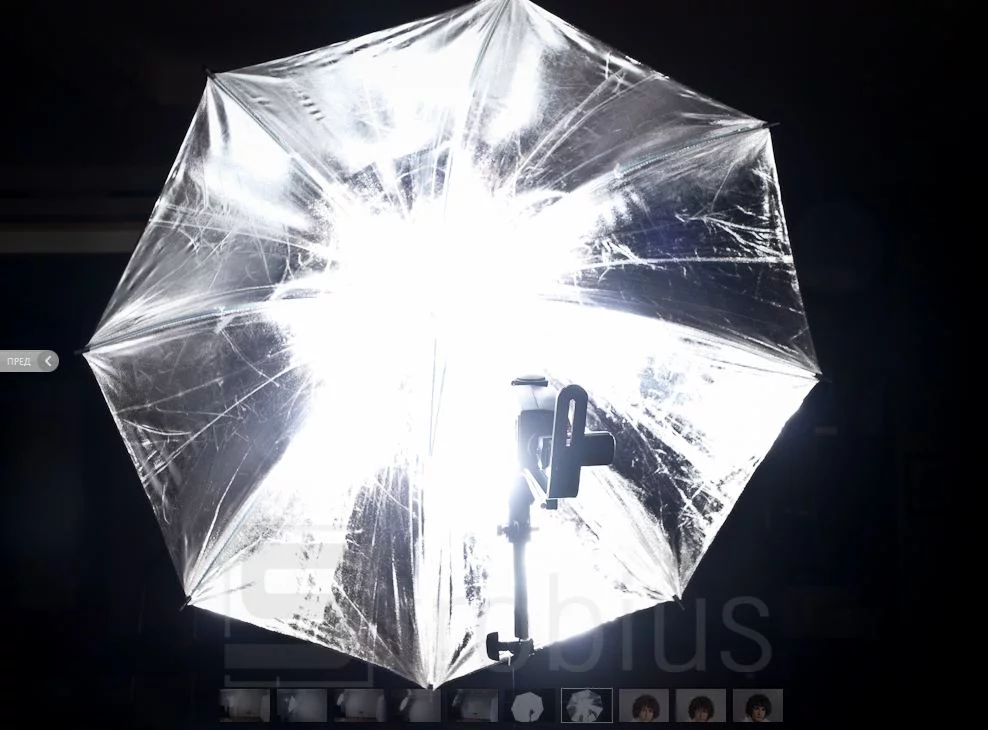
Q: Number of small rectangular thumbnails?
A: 10